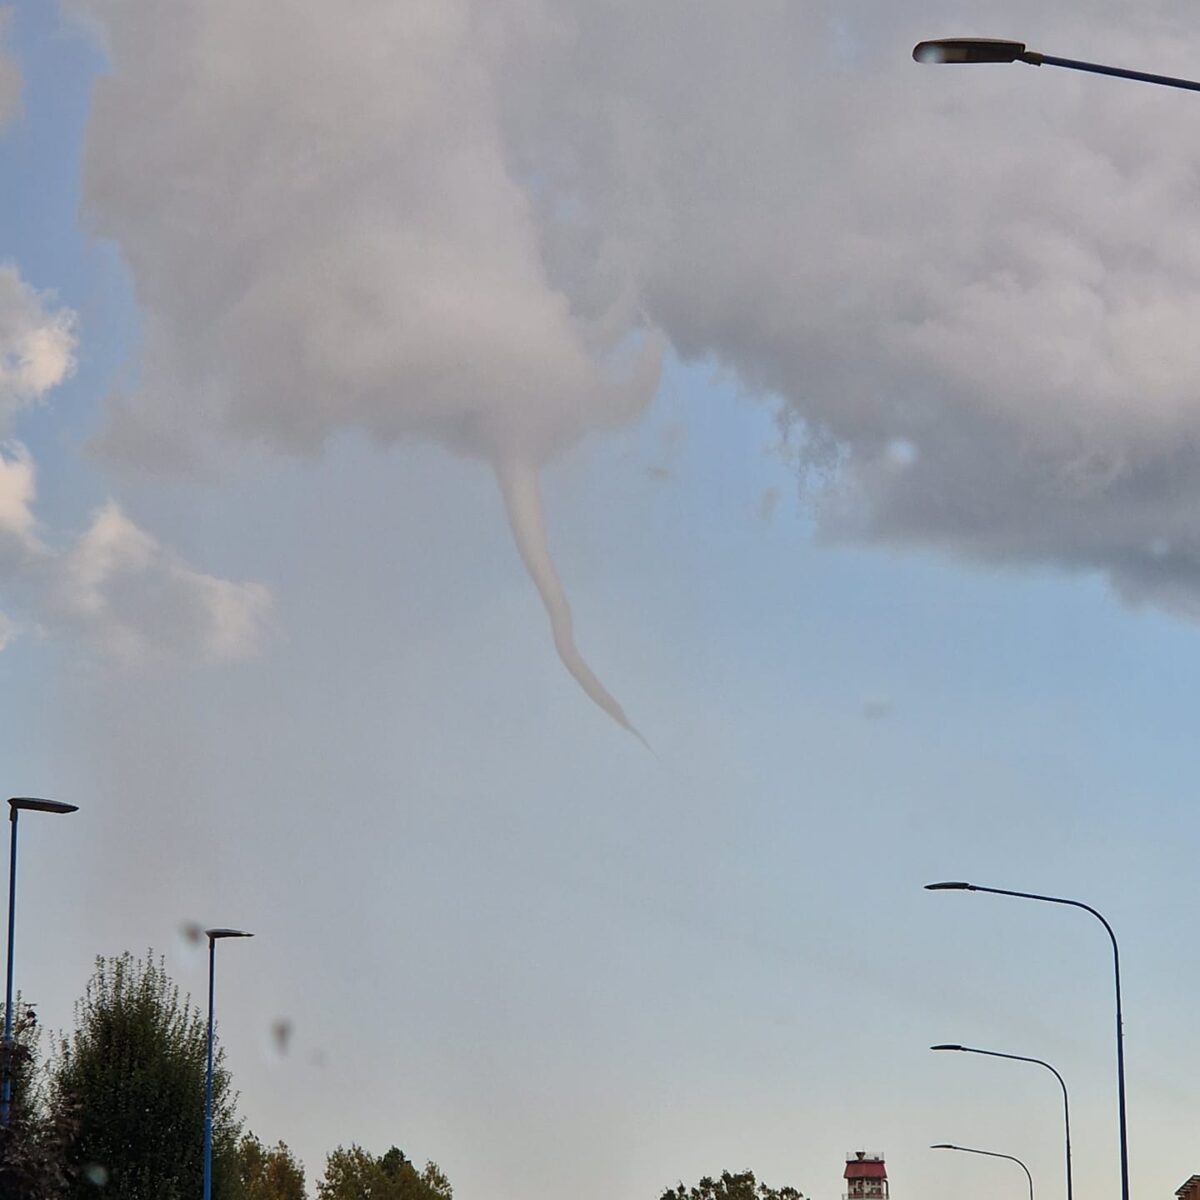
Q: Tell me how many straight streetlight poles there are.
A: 2